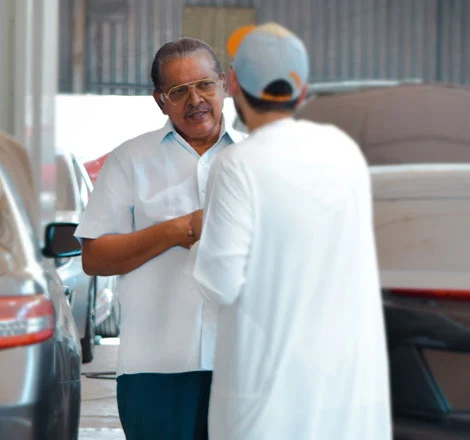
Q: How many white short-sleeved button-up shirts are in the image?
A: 1